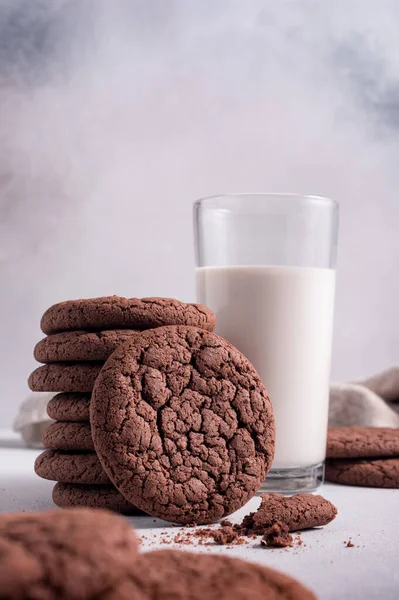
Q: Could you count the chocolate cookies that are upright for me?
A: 1